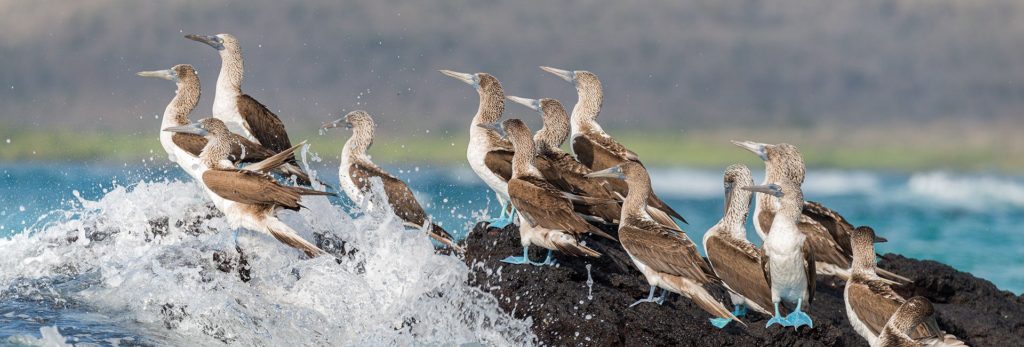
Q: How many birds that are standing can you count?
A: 14